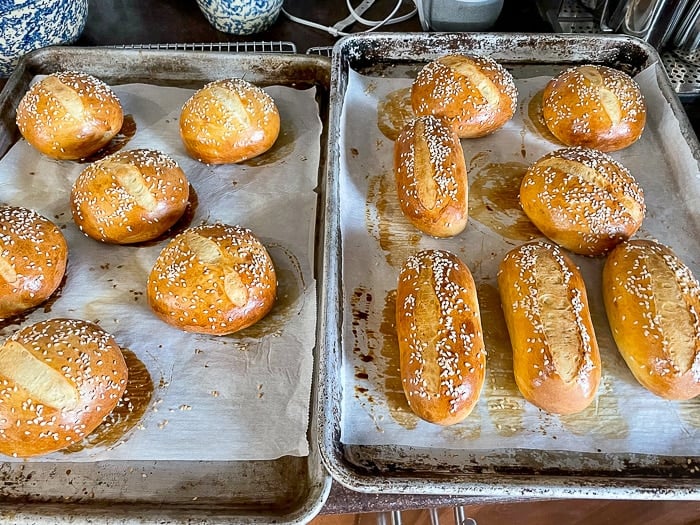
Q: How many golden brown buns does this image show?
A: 13